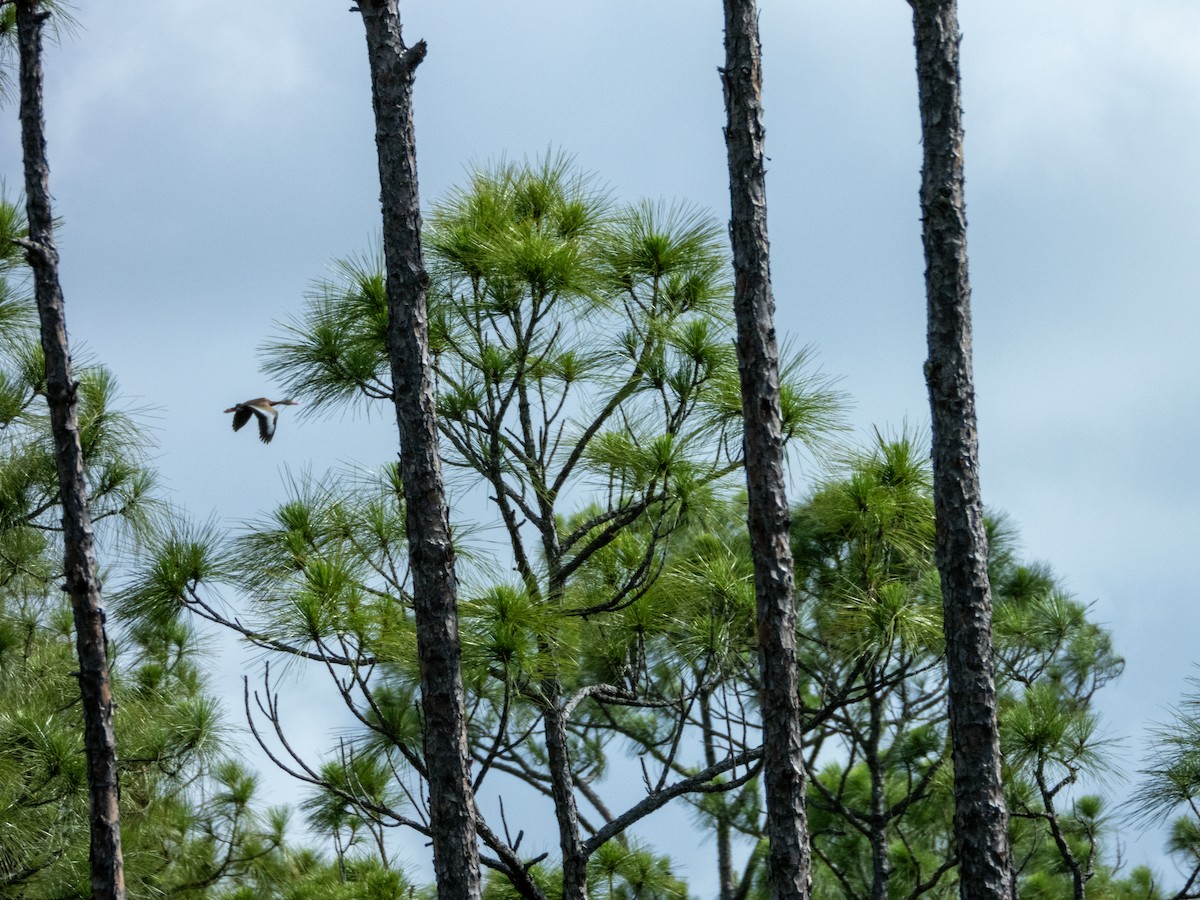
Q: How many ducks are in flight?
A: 1